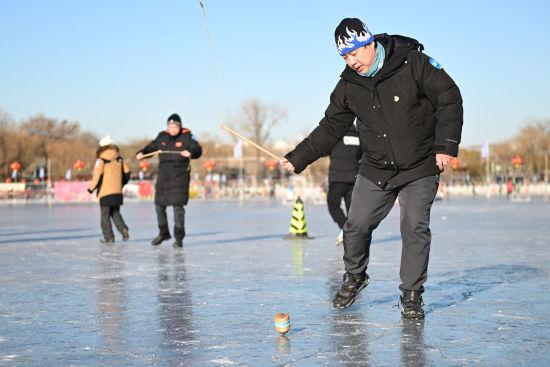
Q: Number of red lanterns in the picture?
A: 7